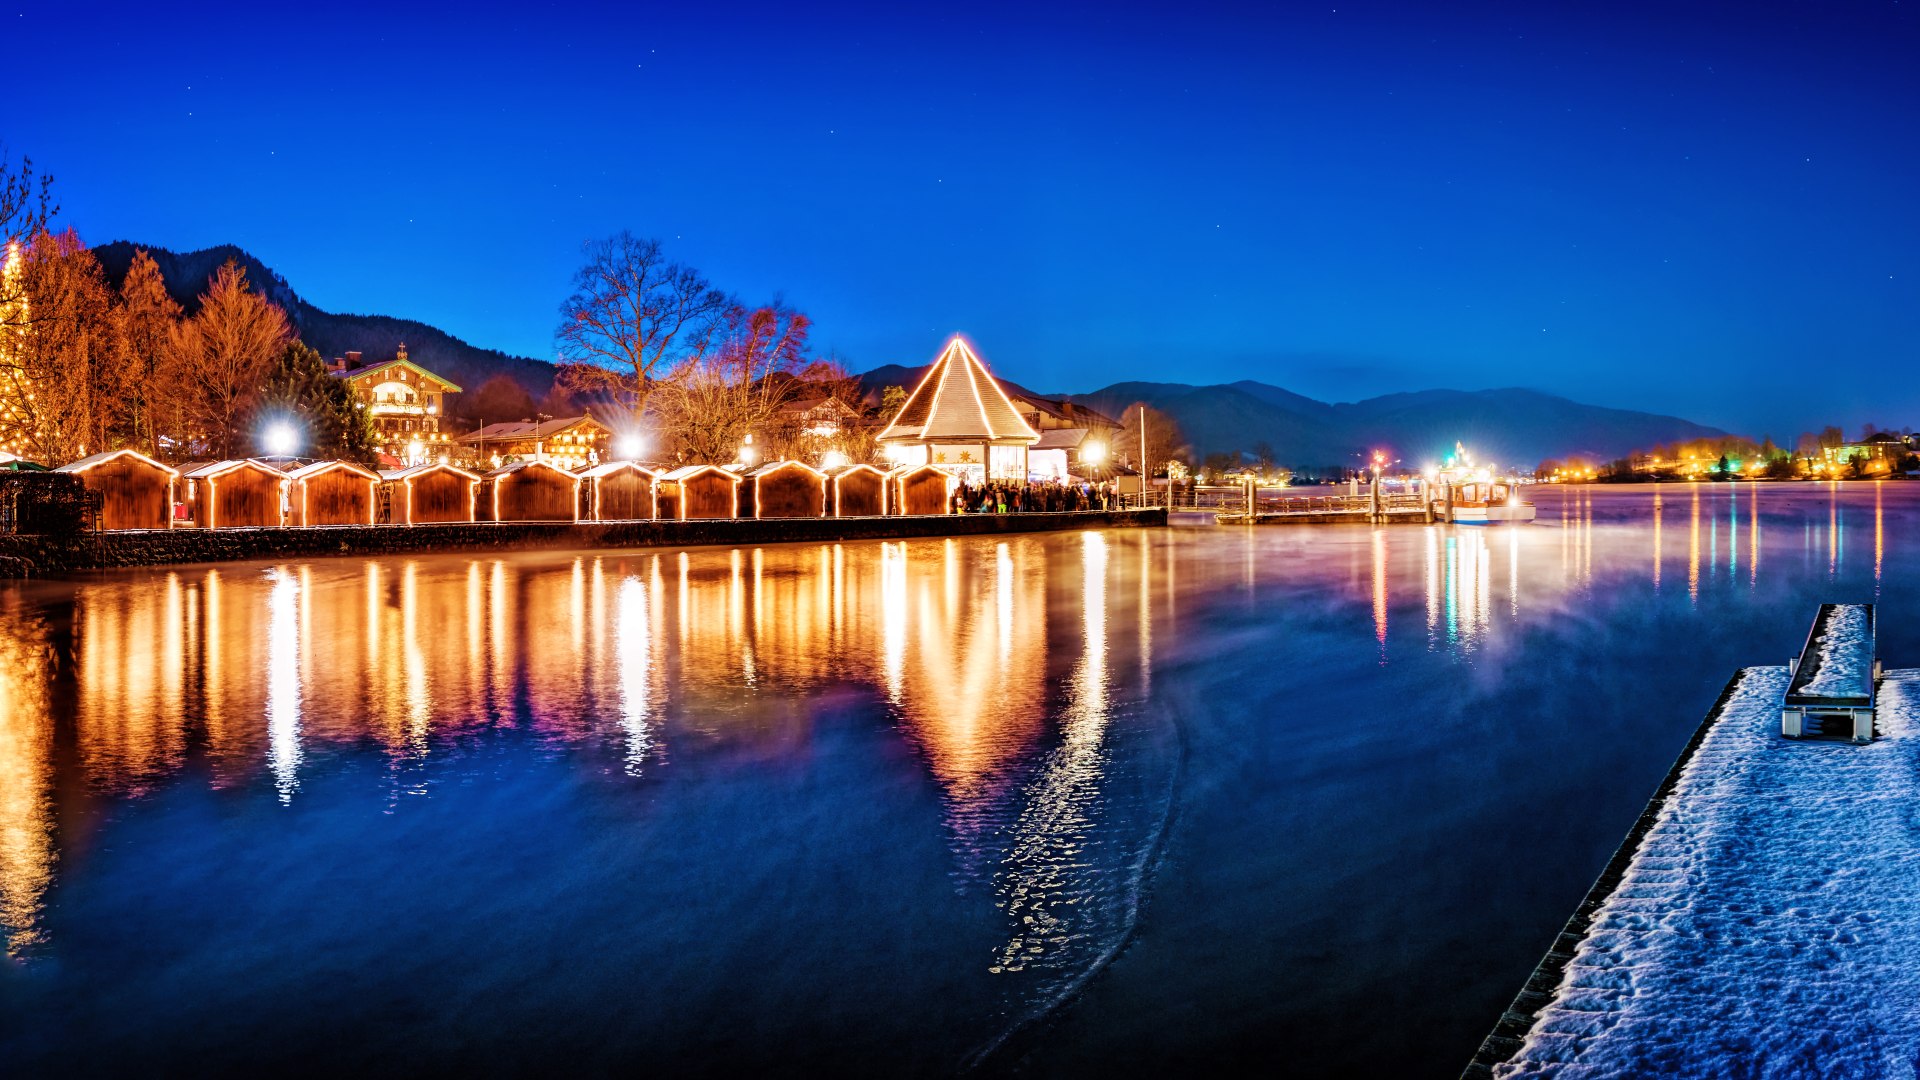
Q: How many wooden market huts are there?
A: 10